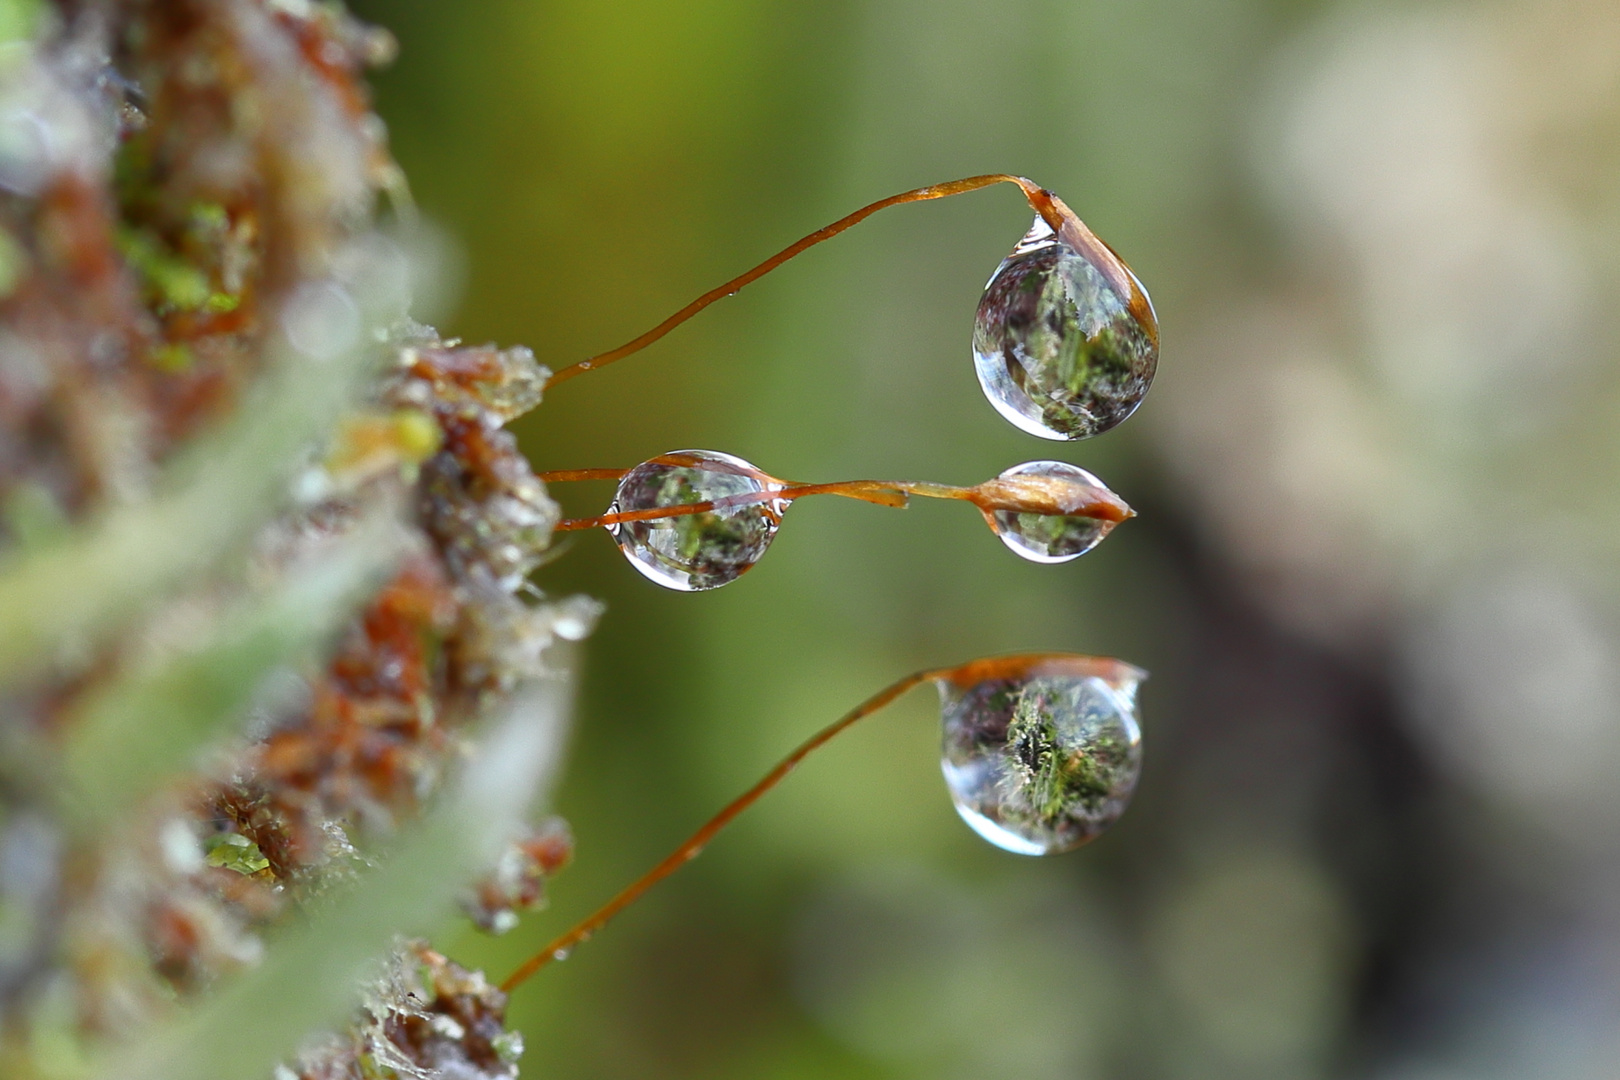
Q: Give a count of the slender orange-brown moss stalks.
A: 4